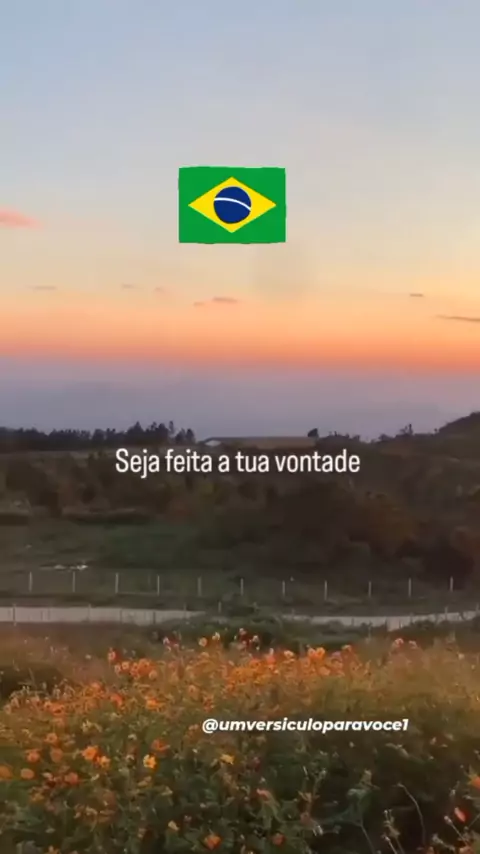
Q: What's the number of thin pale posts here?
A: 11